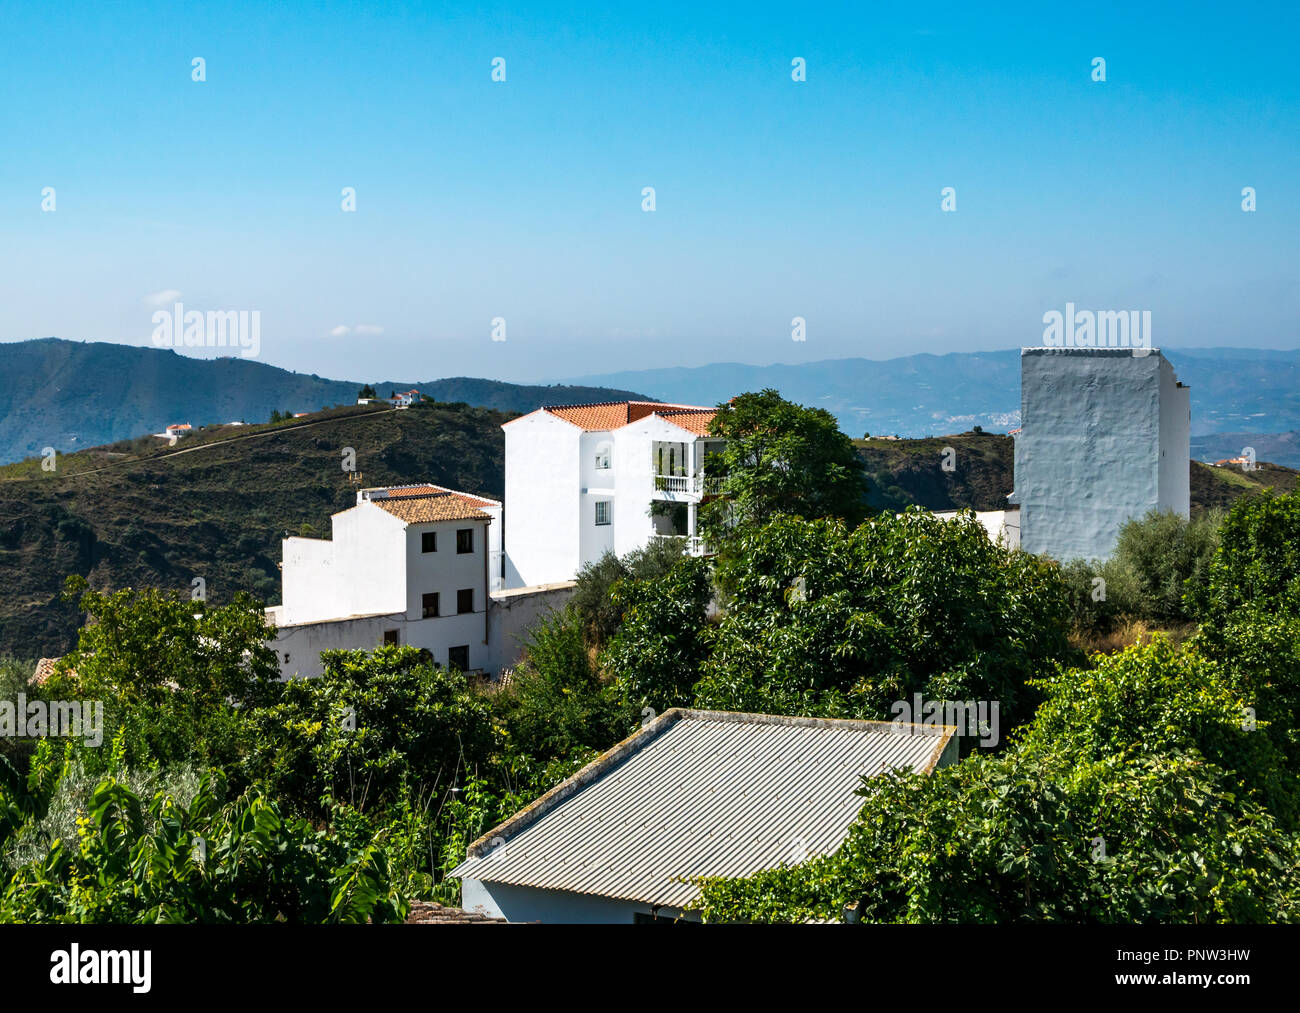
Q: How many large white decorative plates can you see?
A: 0